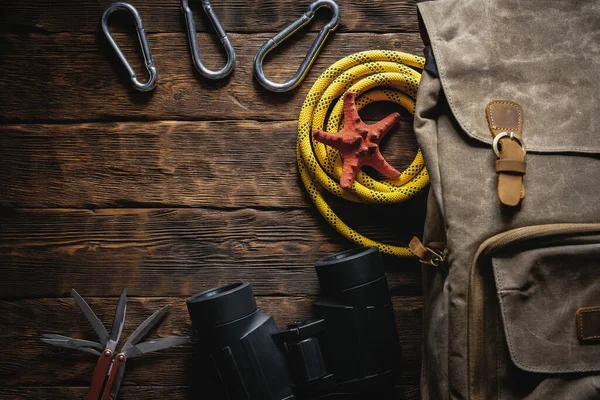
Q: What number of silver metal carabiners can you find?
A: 3